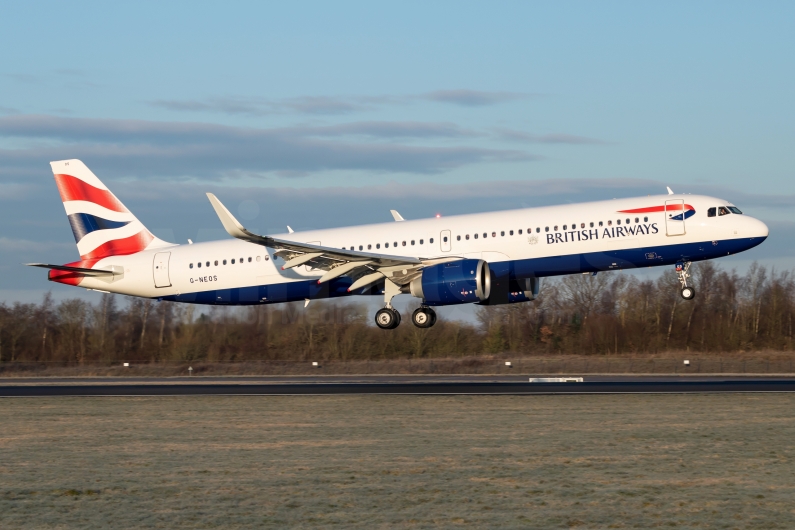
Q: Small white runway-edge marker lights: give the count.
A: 4